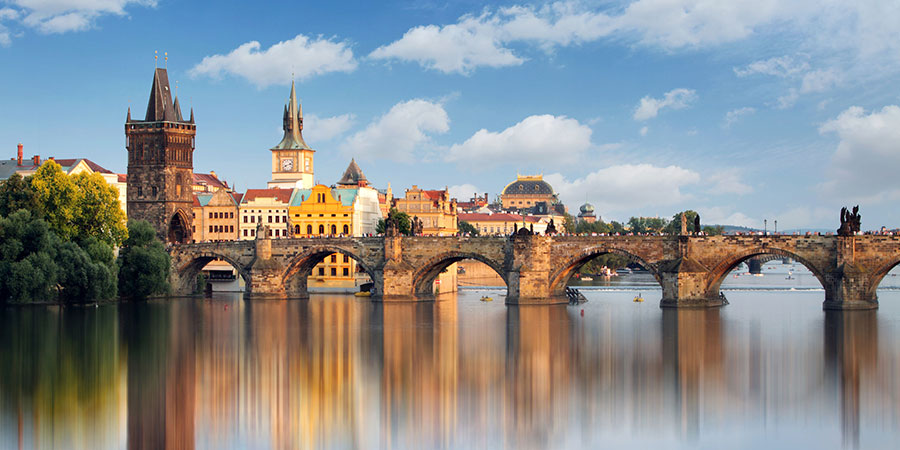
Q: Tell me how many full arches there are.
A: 5